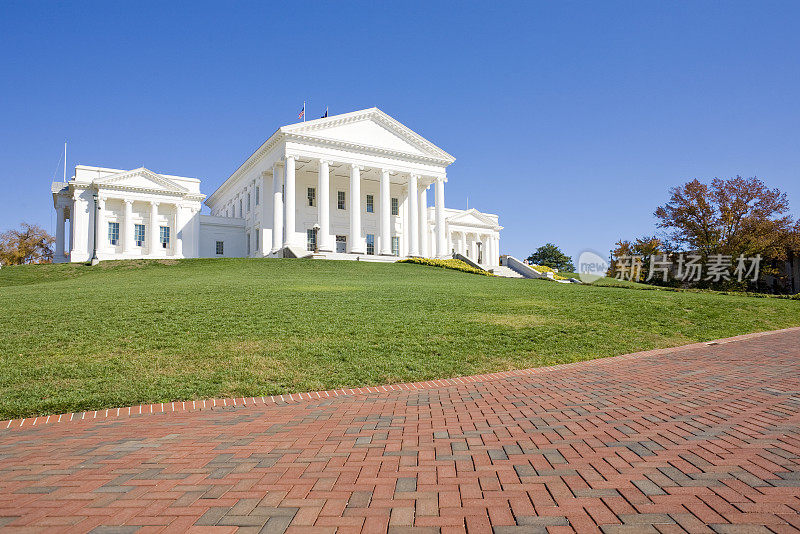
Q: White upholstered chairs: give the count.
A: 0